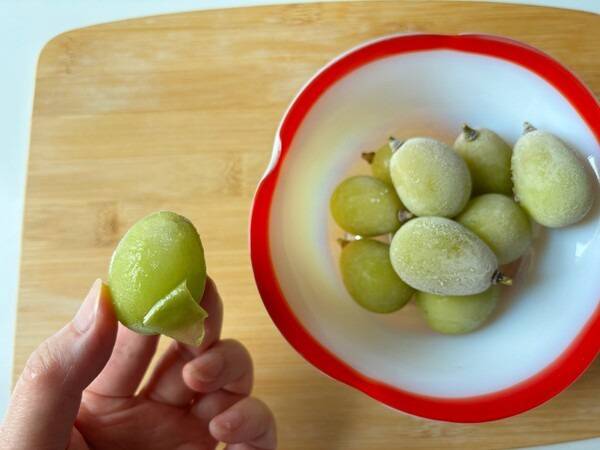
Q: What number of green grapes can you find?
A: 10